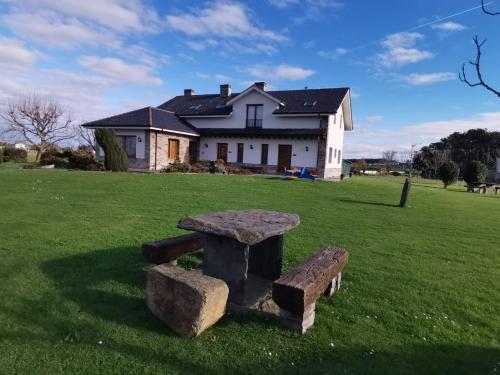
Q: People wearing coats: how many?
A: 0